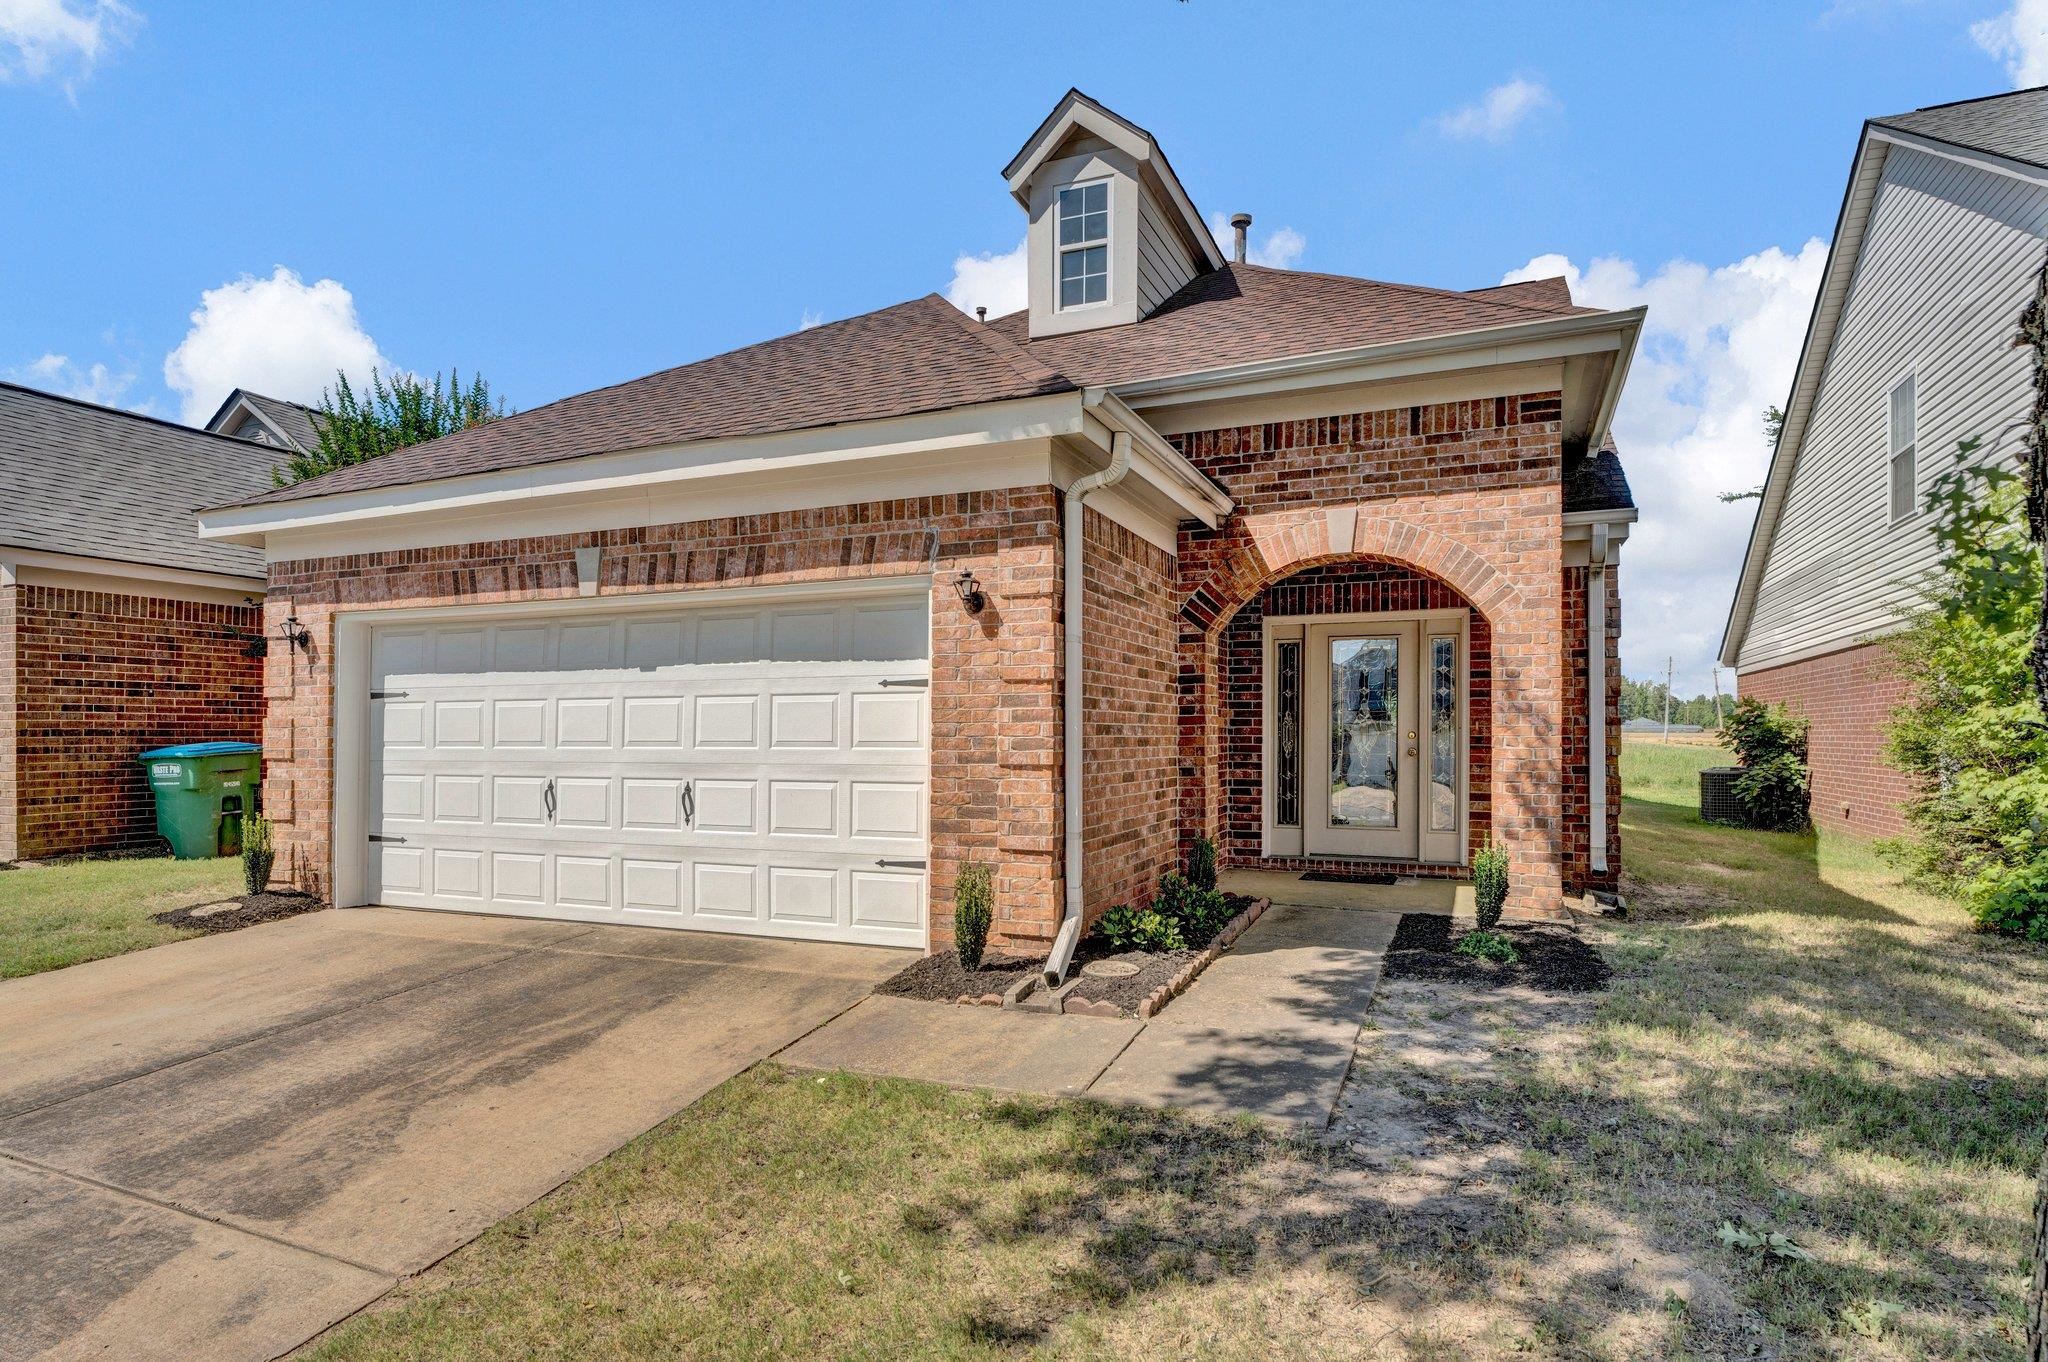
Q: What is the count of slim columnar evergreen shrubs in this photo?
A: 4